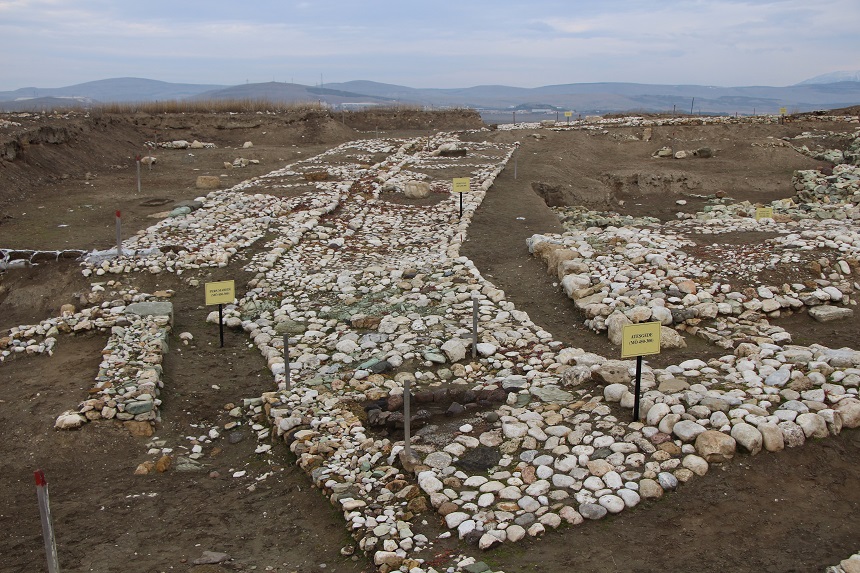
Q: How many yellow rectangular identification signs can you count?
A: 6